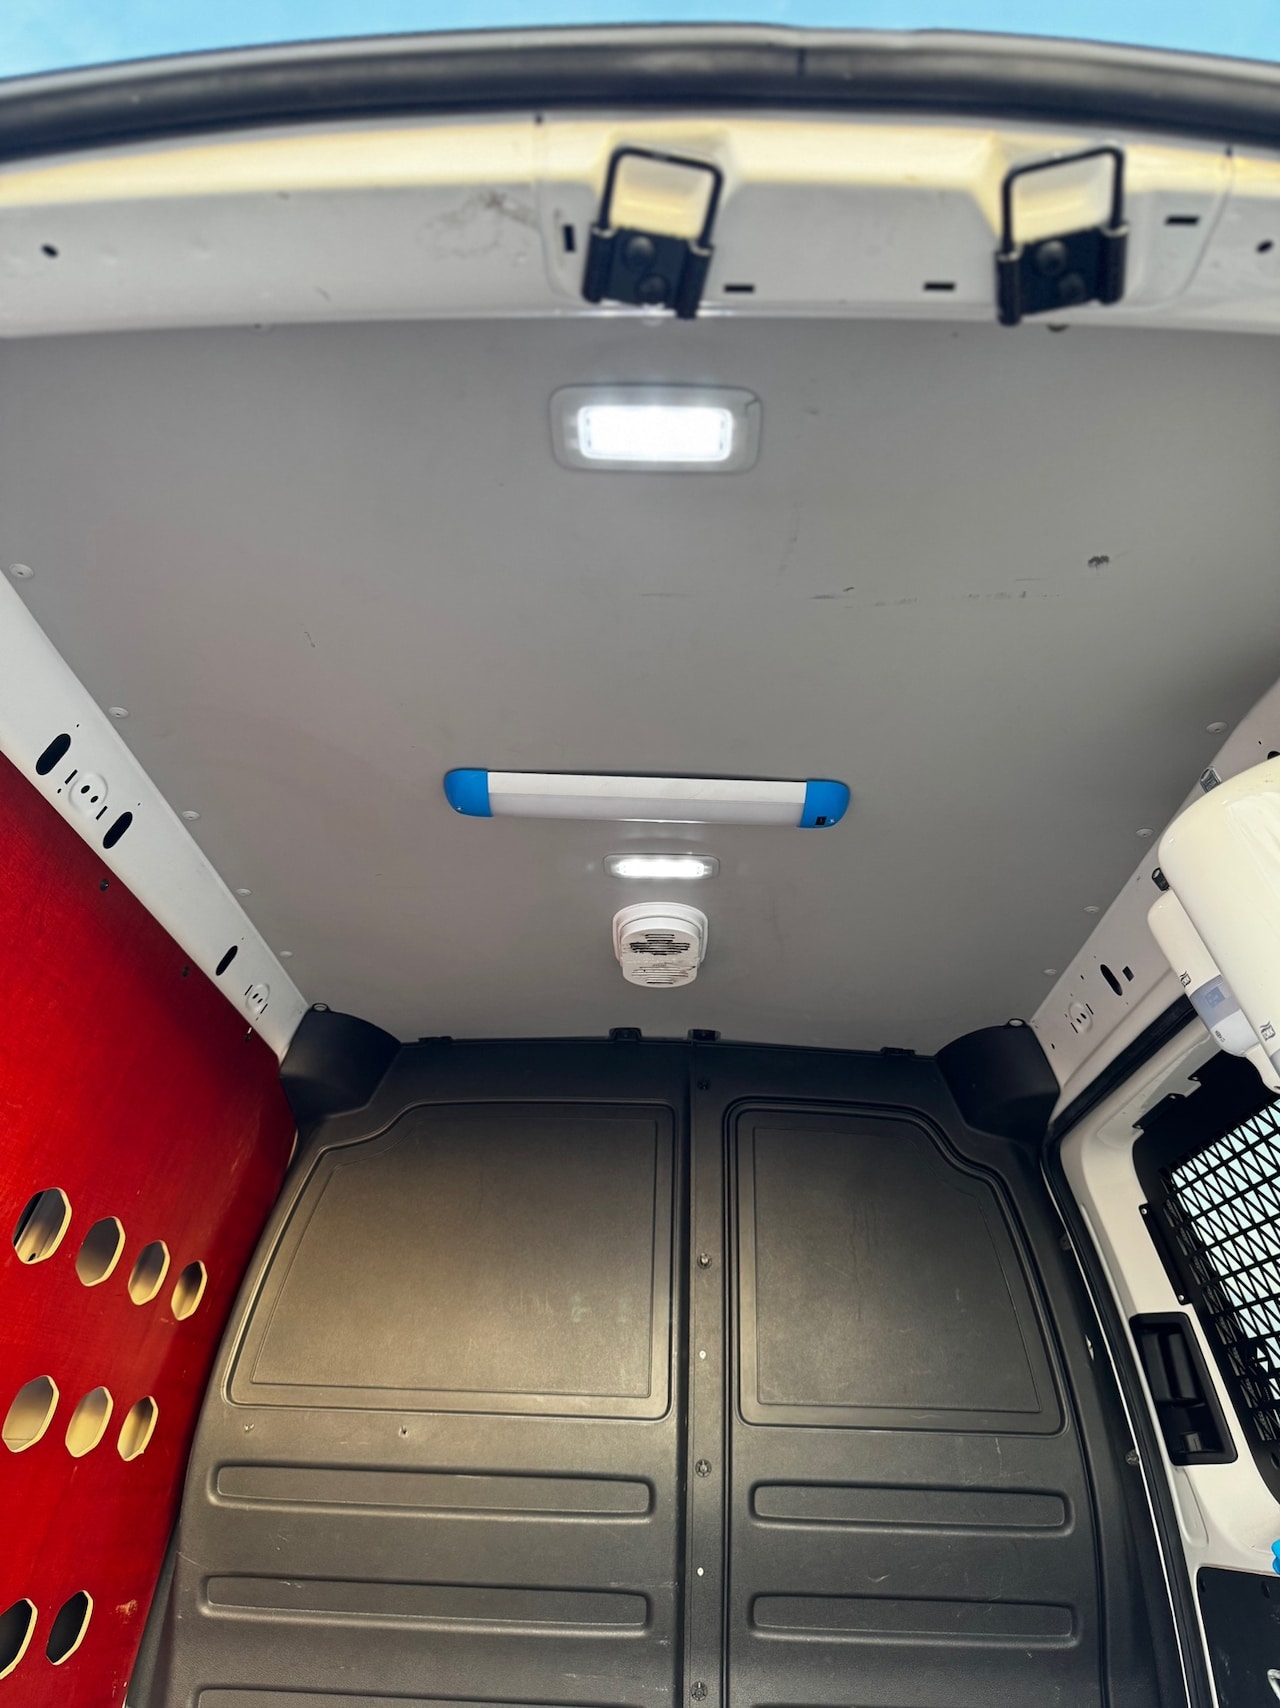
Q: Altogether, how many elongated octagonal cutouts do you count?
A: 9